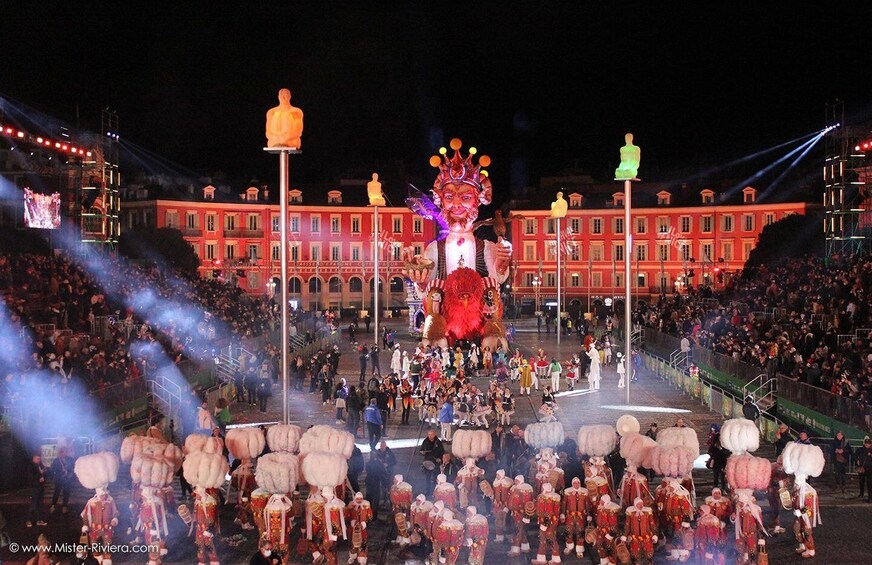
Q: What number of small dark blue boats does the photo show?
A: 0